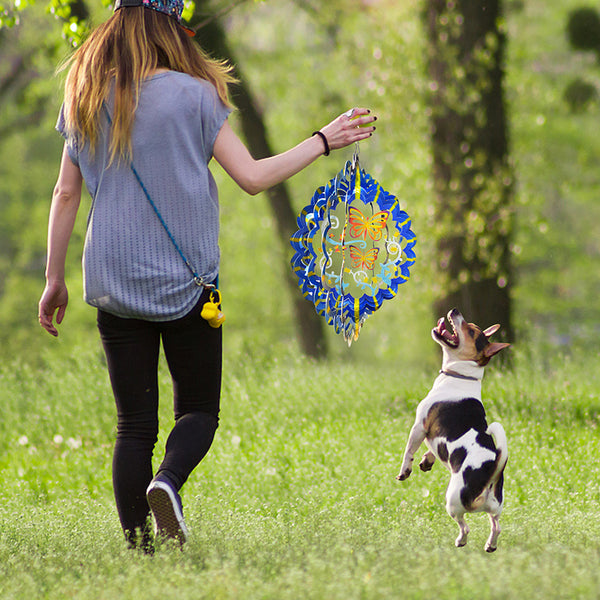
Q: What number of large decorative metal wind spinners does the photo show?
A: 1